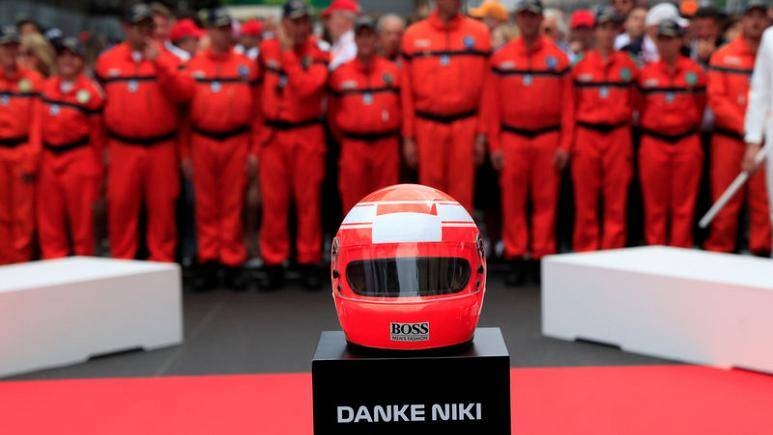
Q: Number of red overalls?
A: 11